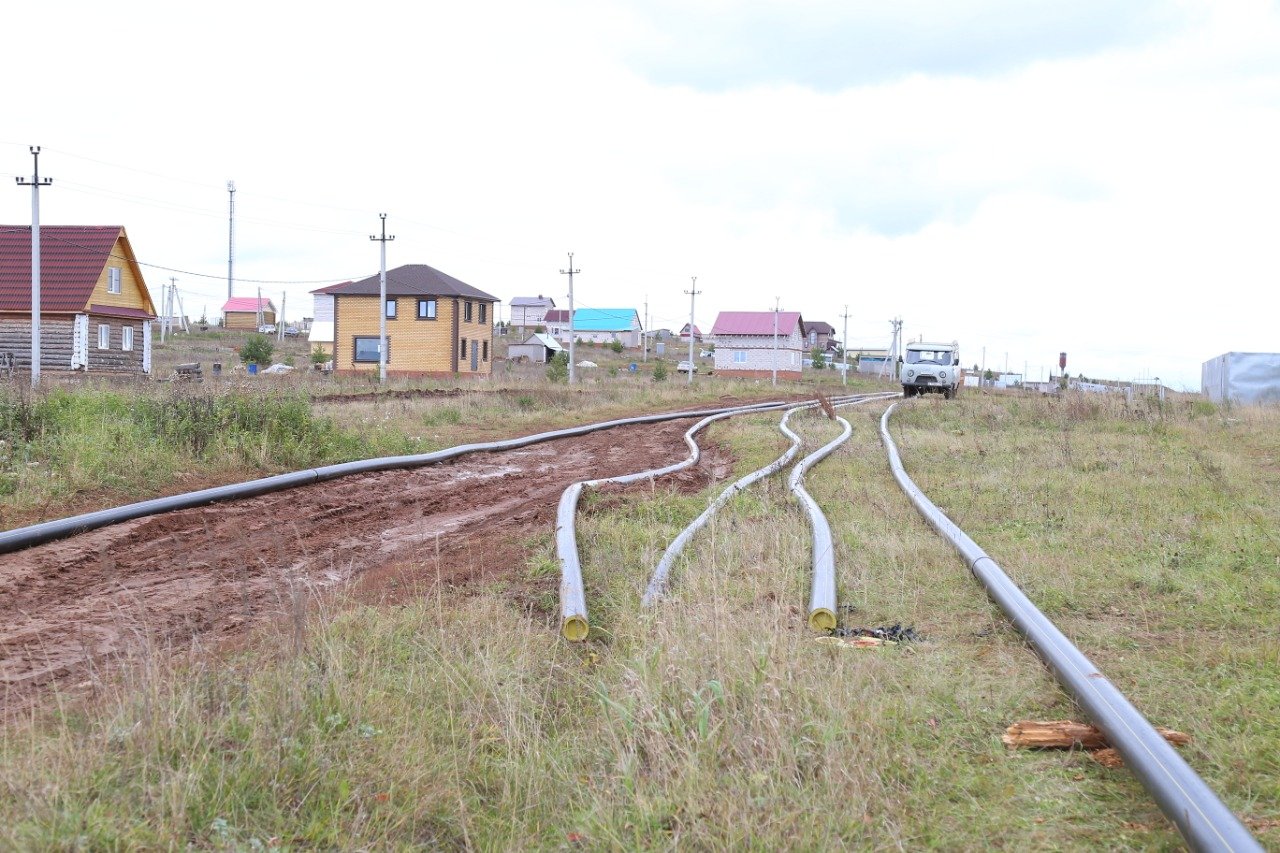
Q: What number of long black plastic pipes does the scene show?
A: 5